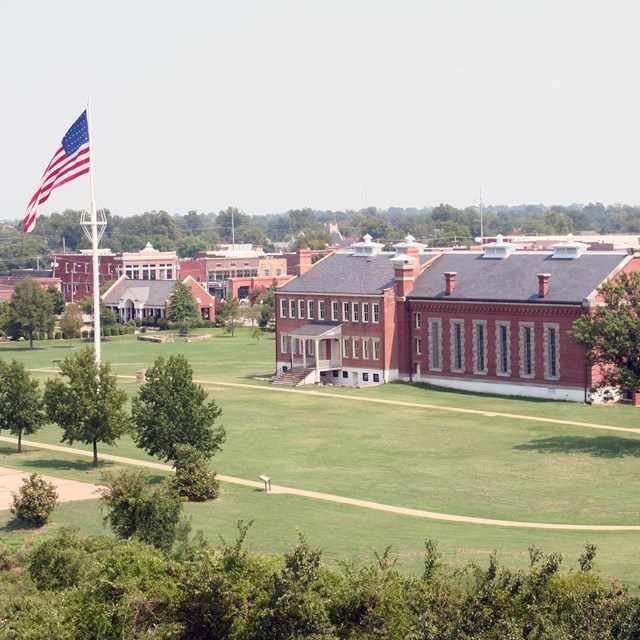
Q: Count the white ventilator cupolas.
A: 4